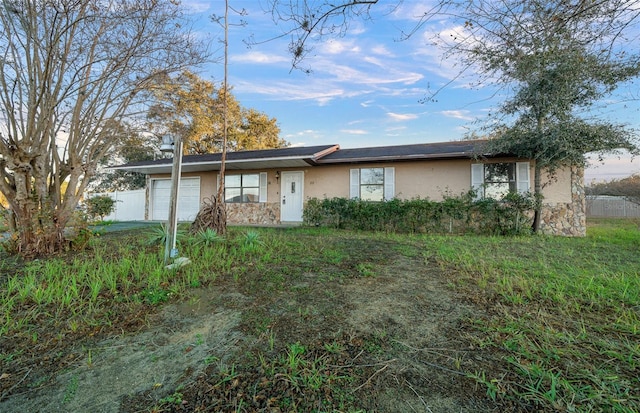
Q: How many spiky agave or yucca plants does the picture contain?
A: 3